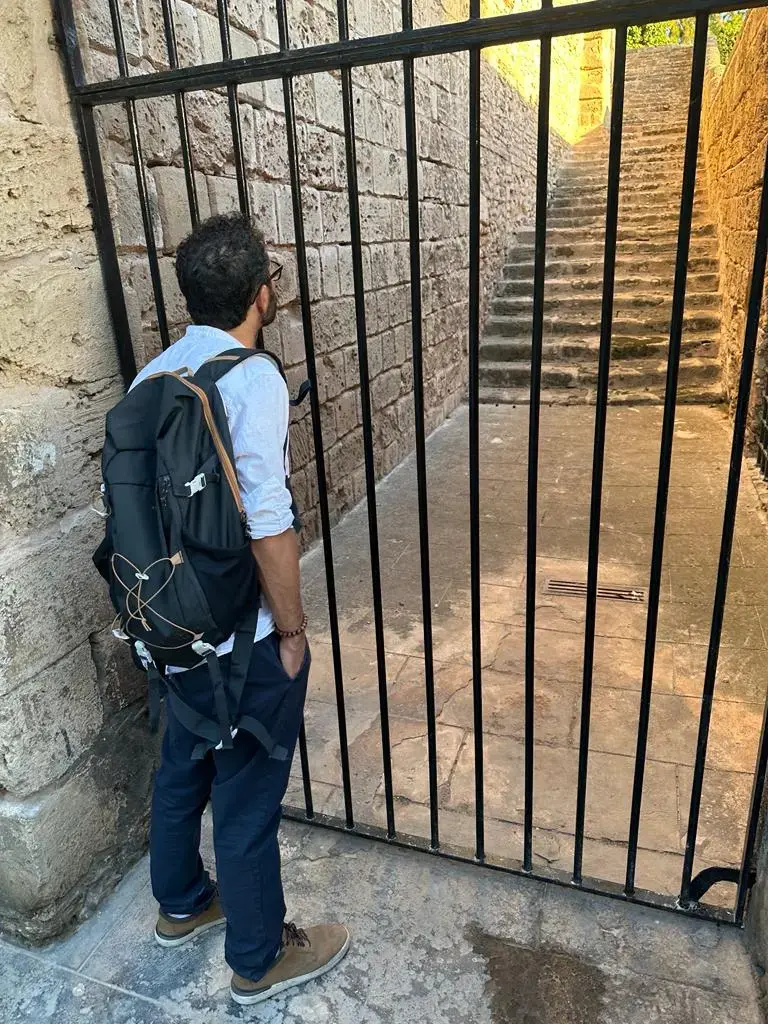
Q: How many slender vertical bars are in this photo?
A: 11